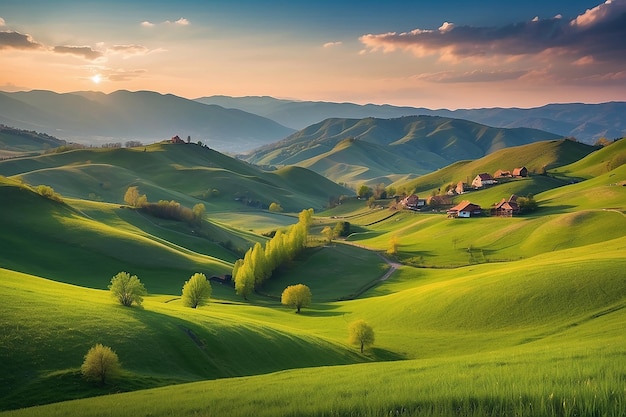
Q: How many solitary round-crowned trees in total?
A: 5